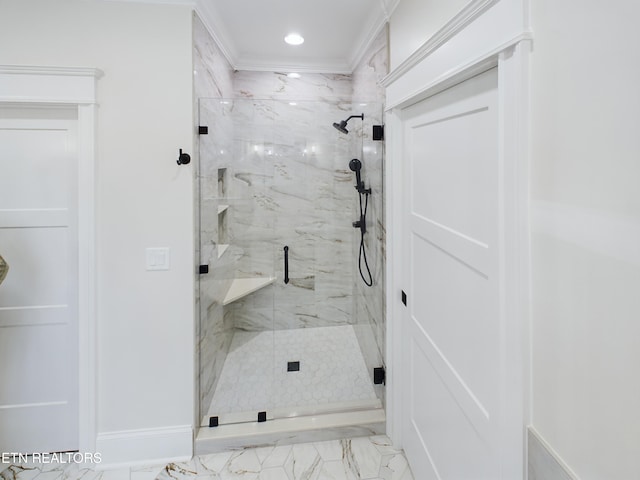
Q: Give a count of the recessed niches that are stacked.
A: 2